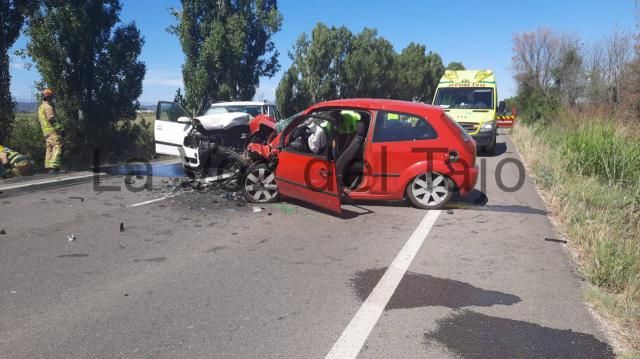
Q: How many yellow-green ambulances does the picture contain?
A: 1